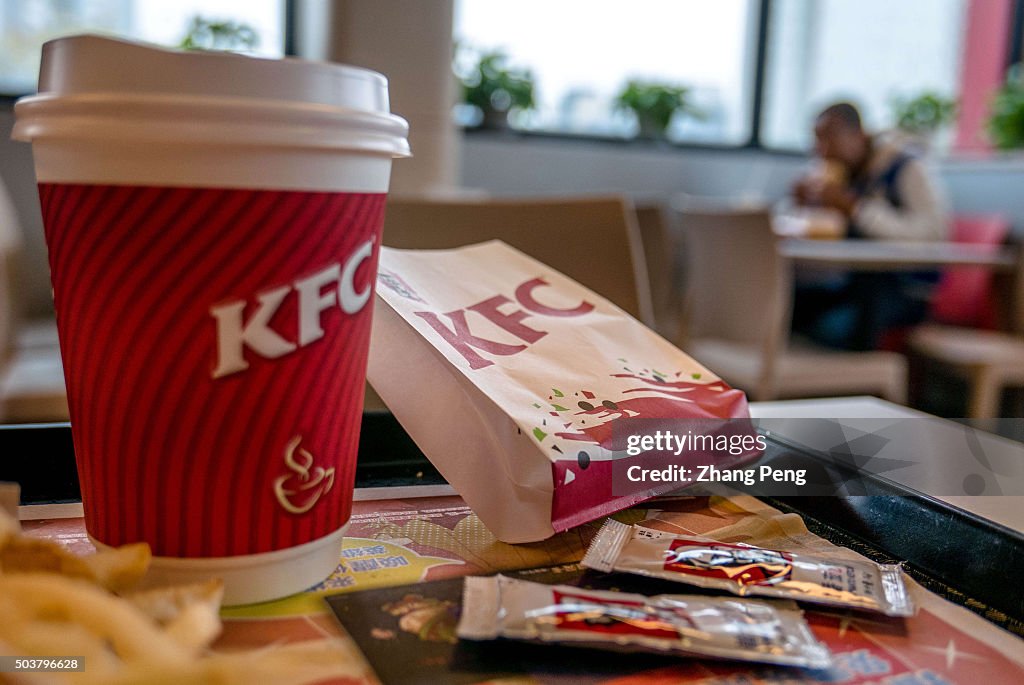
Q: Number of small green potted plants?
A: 5